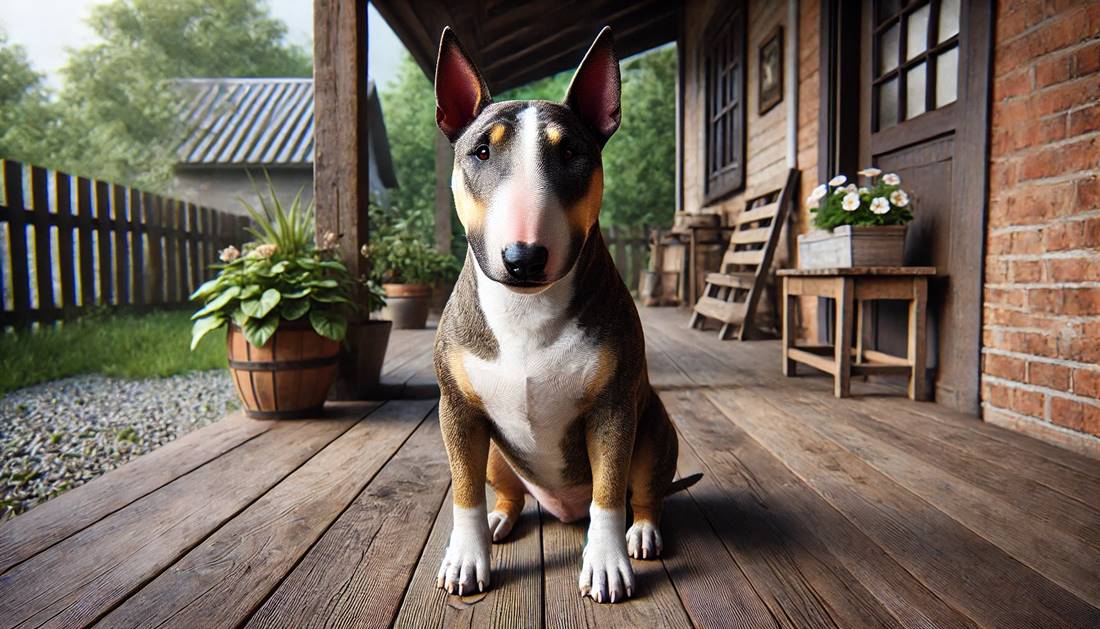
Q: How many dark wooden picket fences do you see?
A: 1